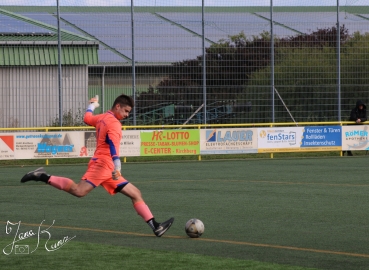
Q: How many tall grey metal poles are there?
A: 5